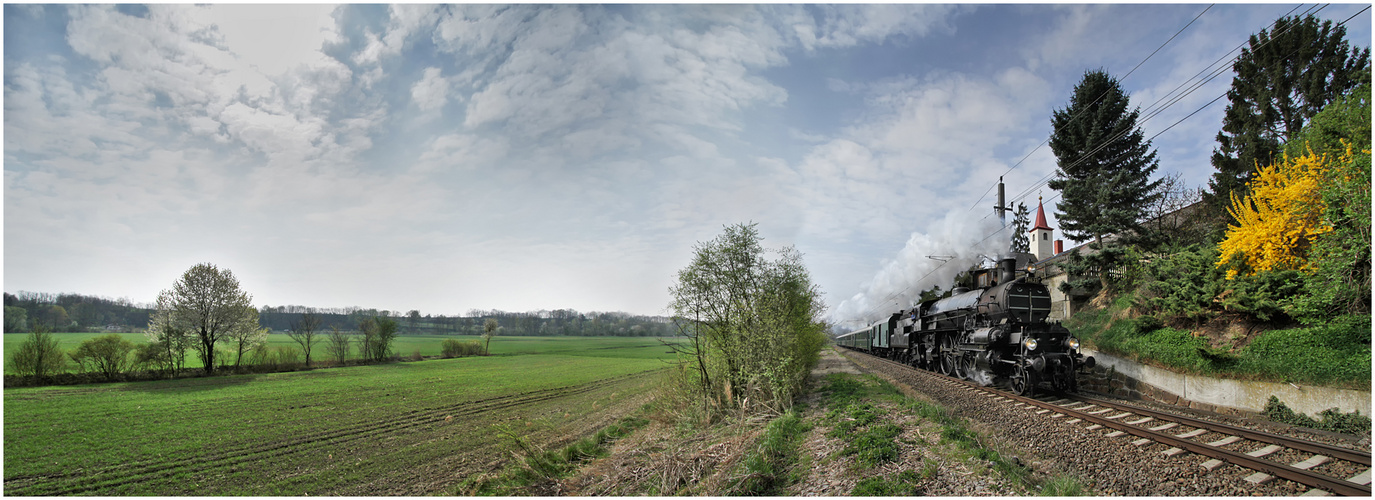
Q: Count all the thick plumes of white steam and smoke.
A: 1